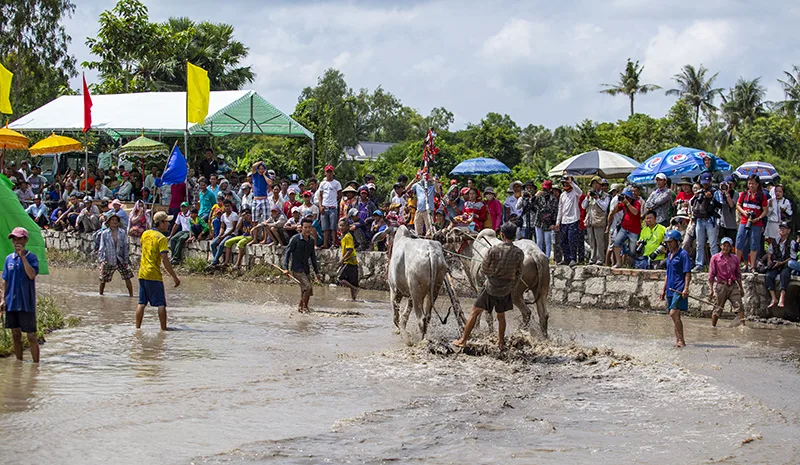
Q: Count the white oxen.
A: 2